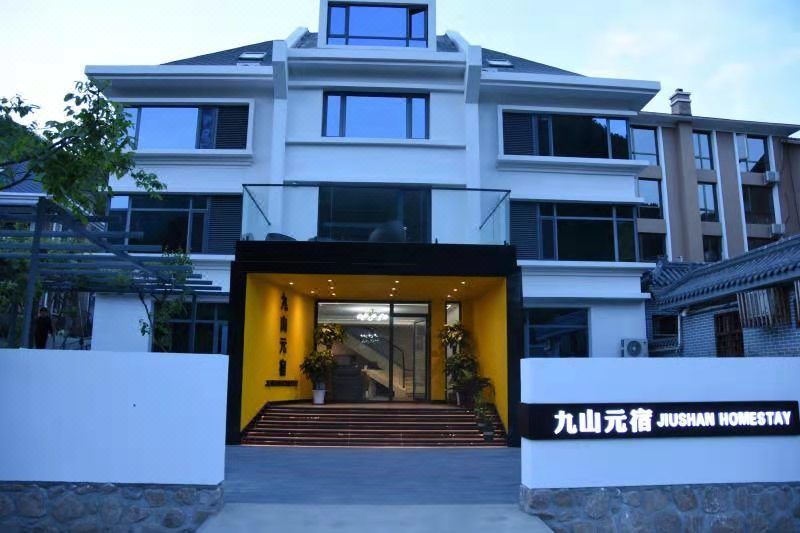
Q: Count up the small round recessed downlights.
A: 11